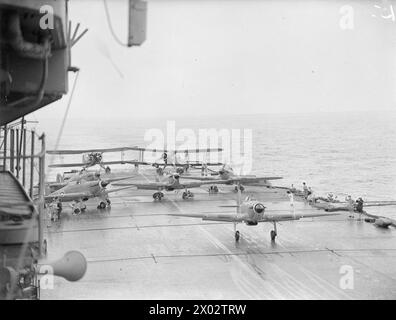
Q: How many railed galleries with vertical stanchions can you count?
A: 1